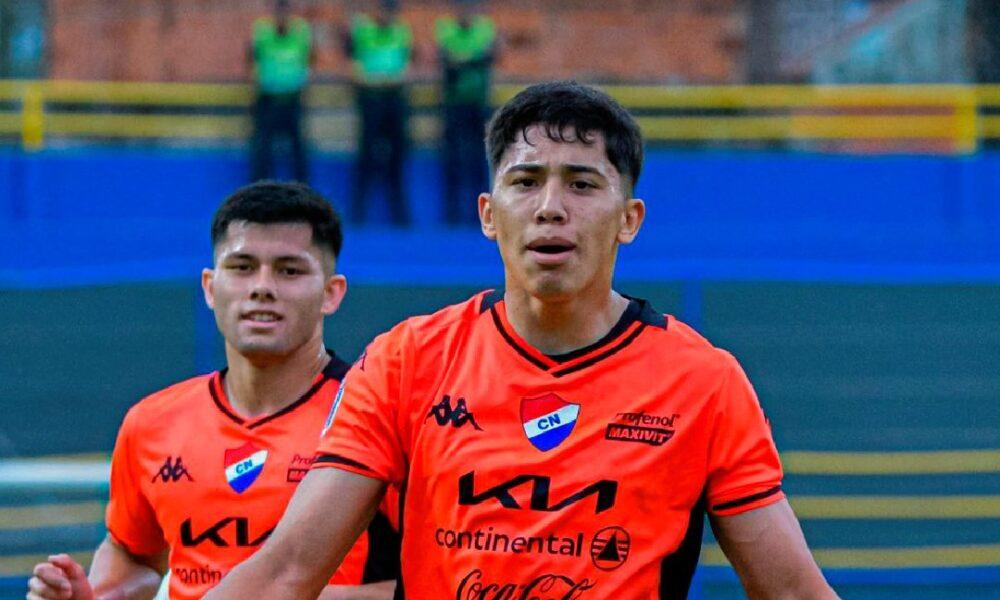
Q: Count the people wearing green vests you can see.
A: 3